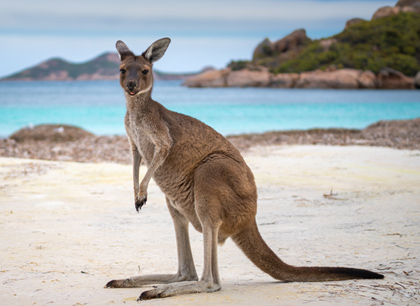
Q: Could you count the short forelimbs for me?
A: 2